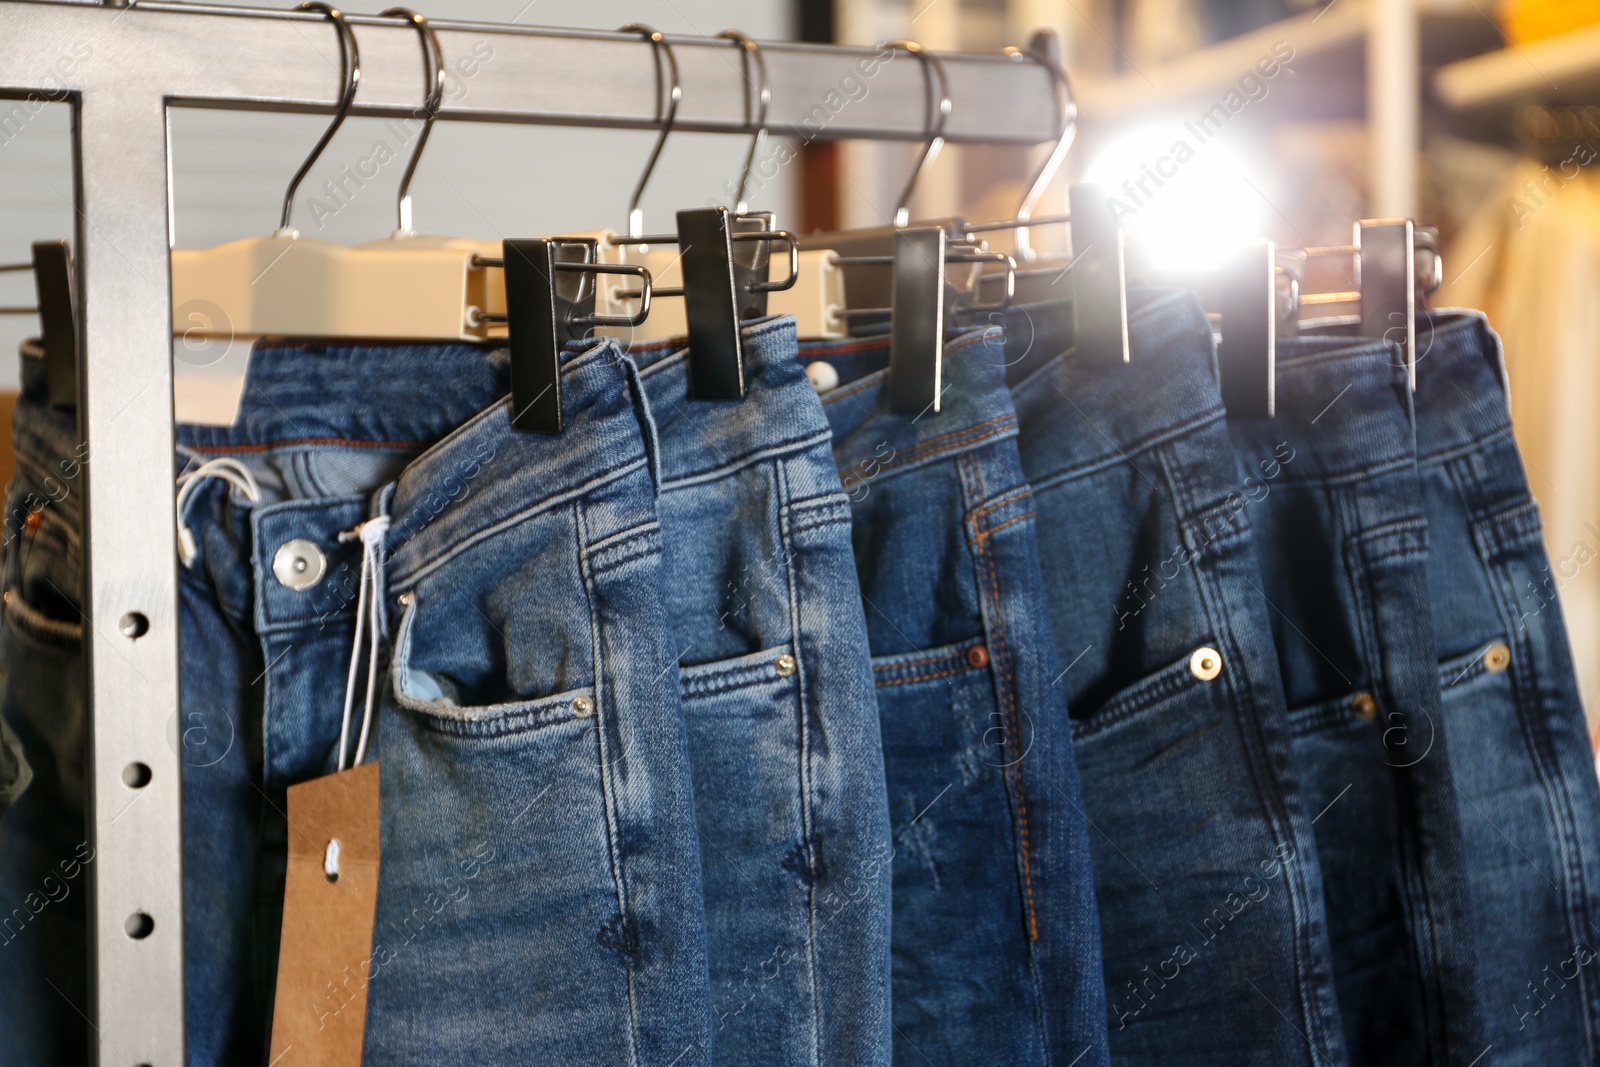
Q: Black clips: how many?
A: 7